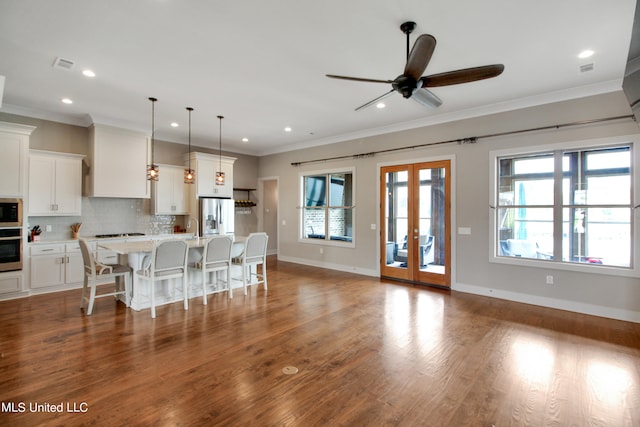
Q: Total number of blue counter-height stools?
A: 0